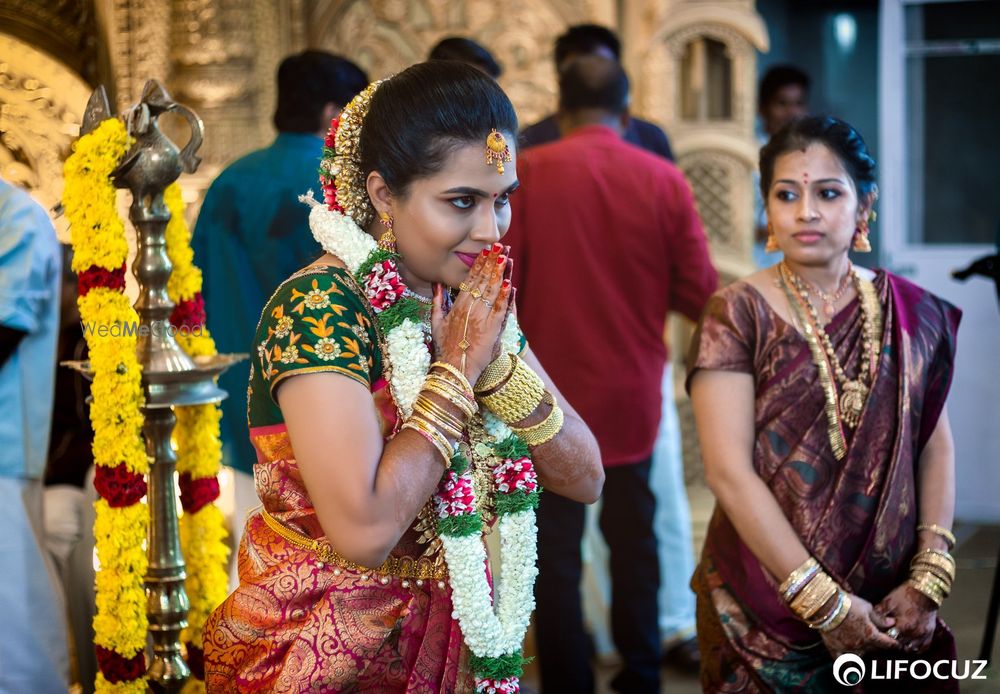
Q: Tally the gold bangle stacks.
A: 4